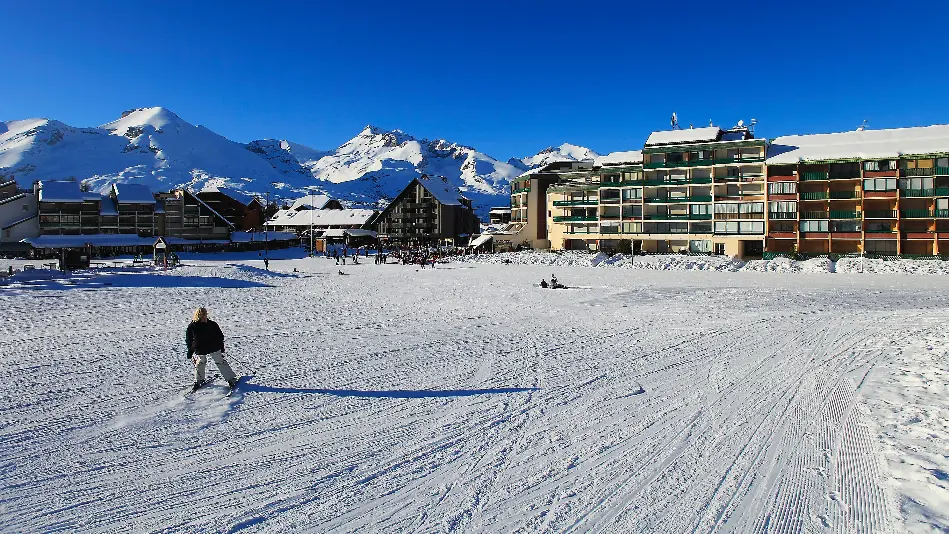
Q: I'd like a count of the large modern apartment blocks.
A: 2